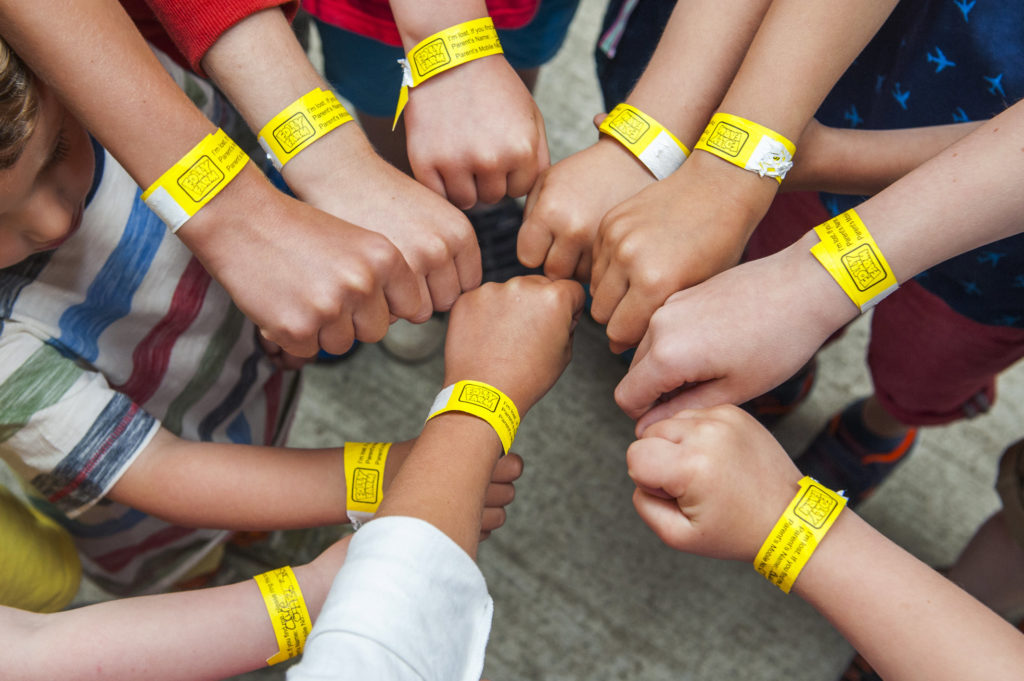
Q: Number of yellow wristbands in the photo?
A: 10